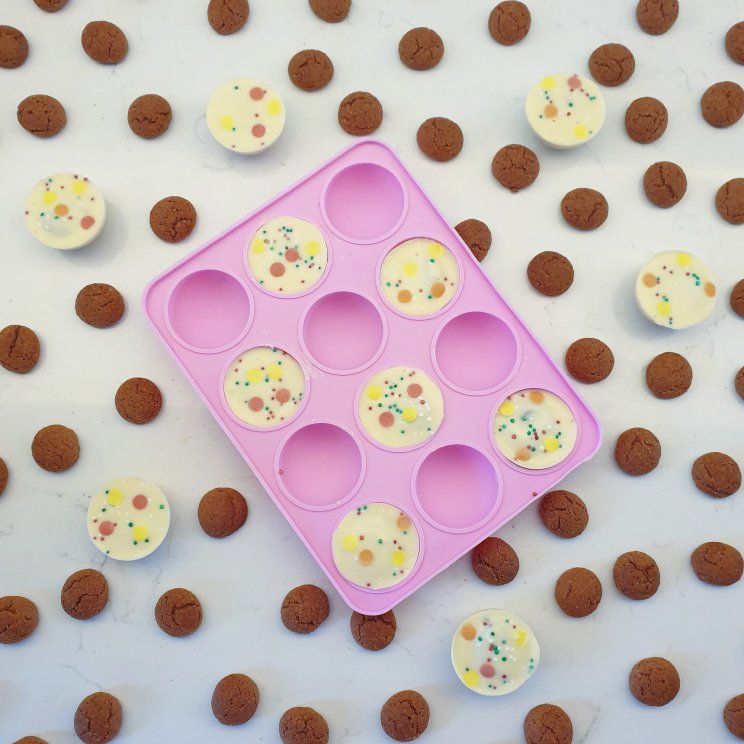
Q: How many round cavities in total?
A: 12